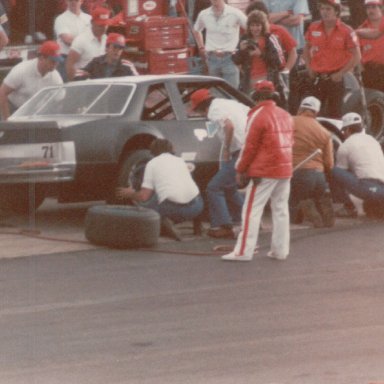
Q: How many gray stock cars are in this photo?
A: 1